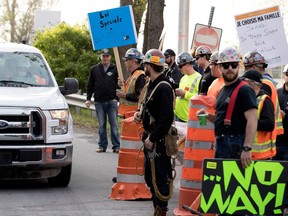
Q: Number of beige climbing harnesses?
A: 1